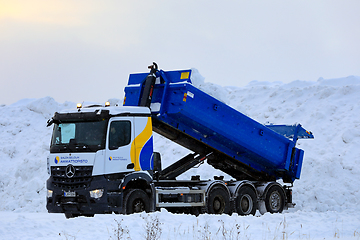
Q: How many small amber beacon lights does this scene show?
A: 2